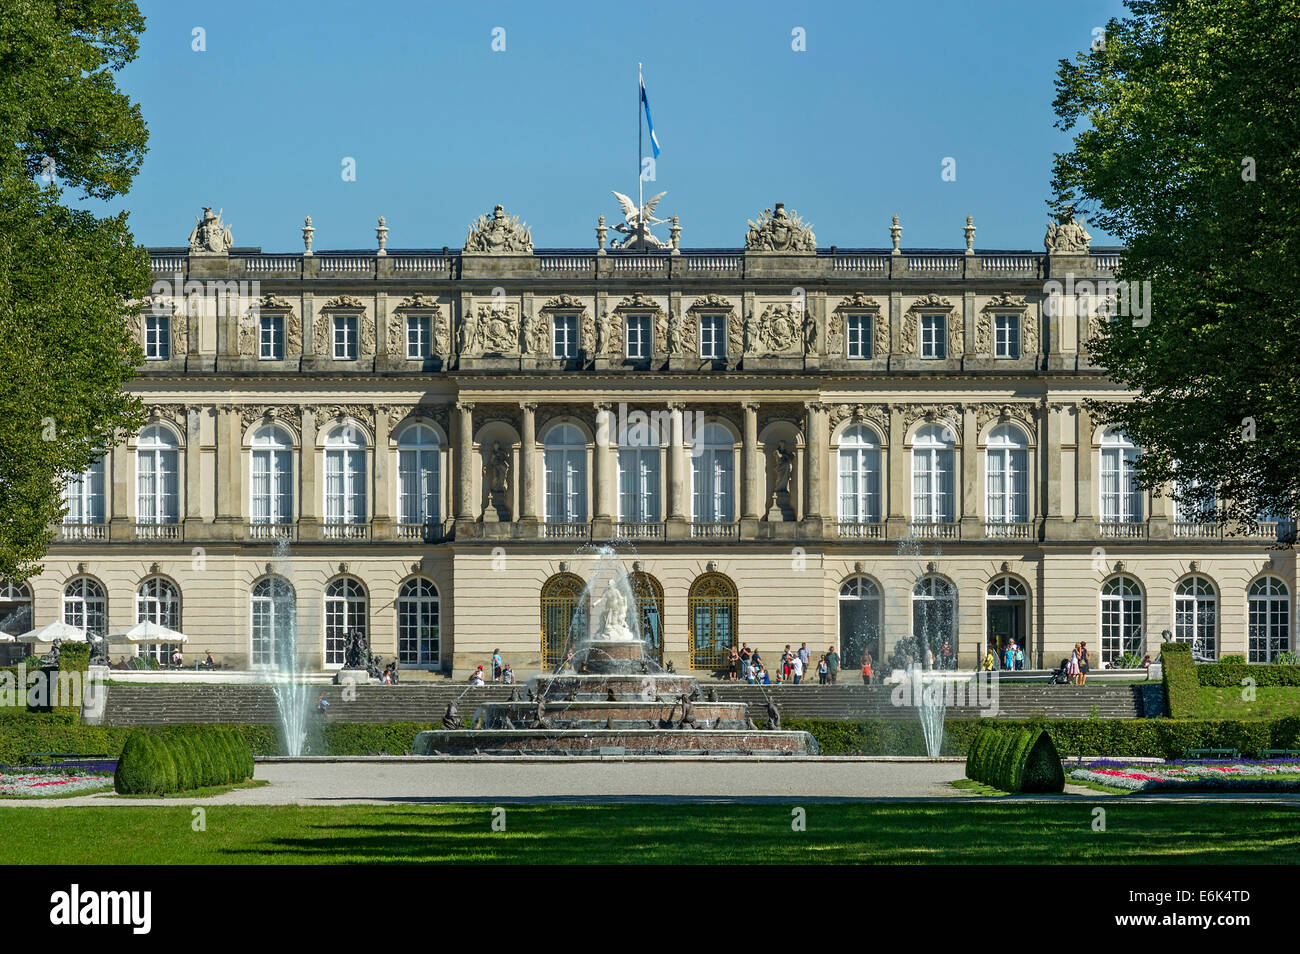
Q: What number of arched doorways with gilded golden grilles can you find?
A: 3